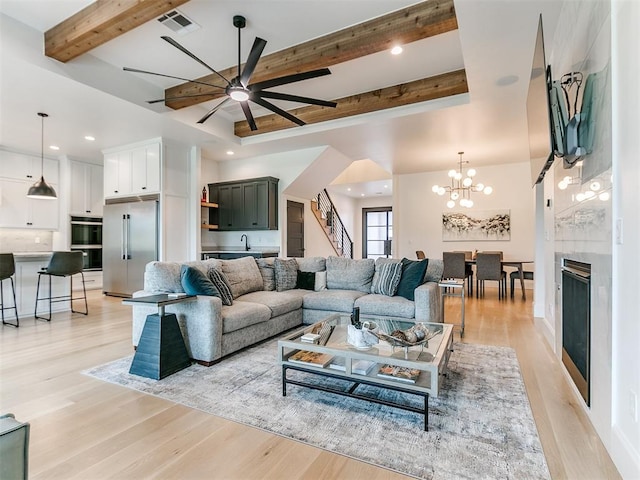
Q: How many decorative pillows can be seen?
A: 6